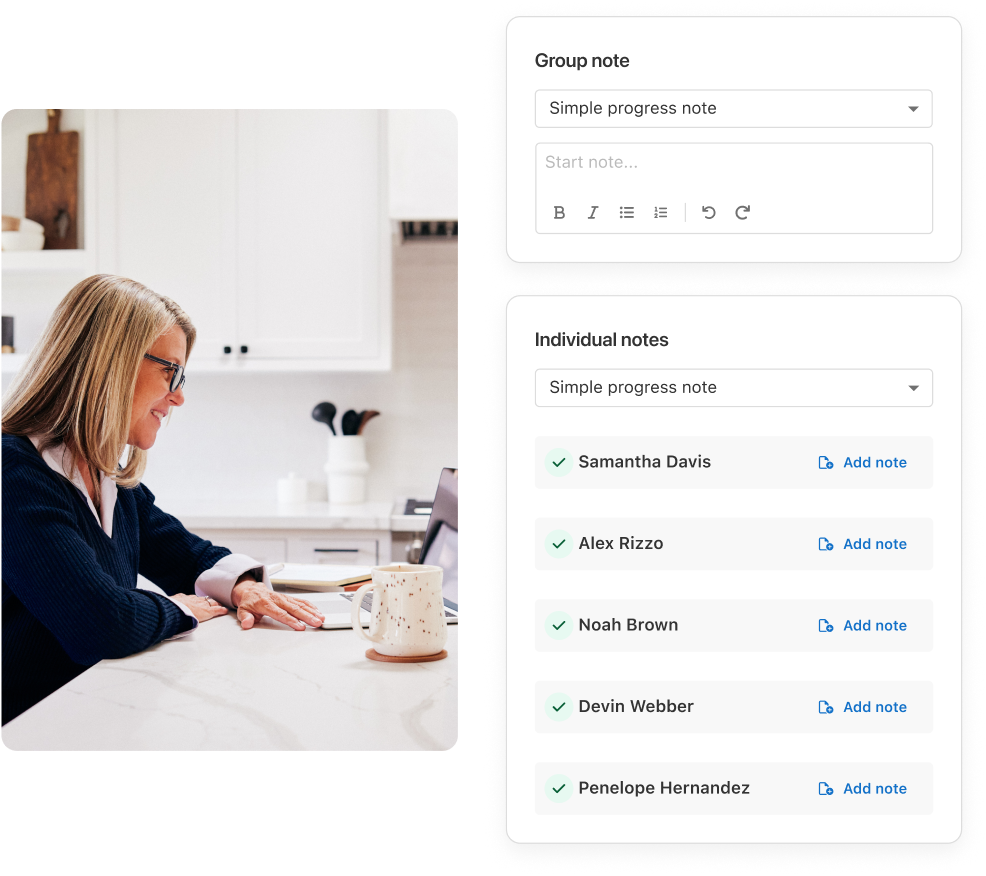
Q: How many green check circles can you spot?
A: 5